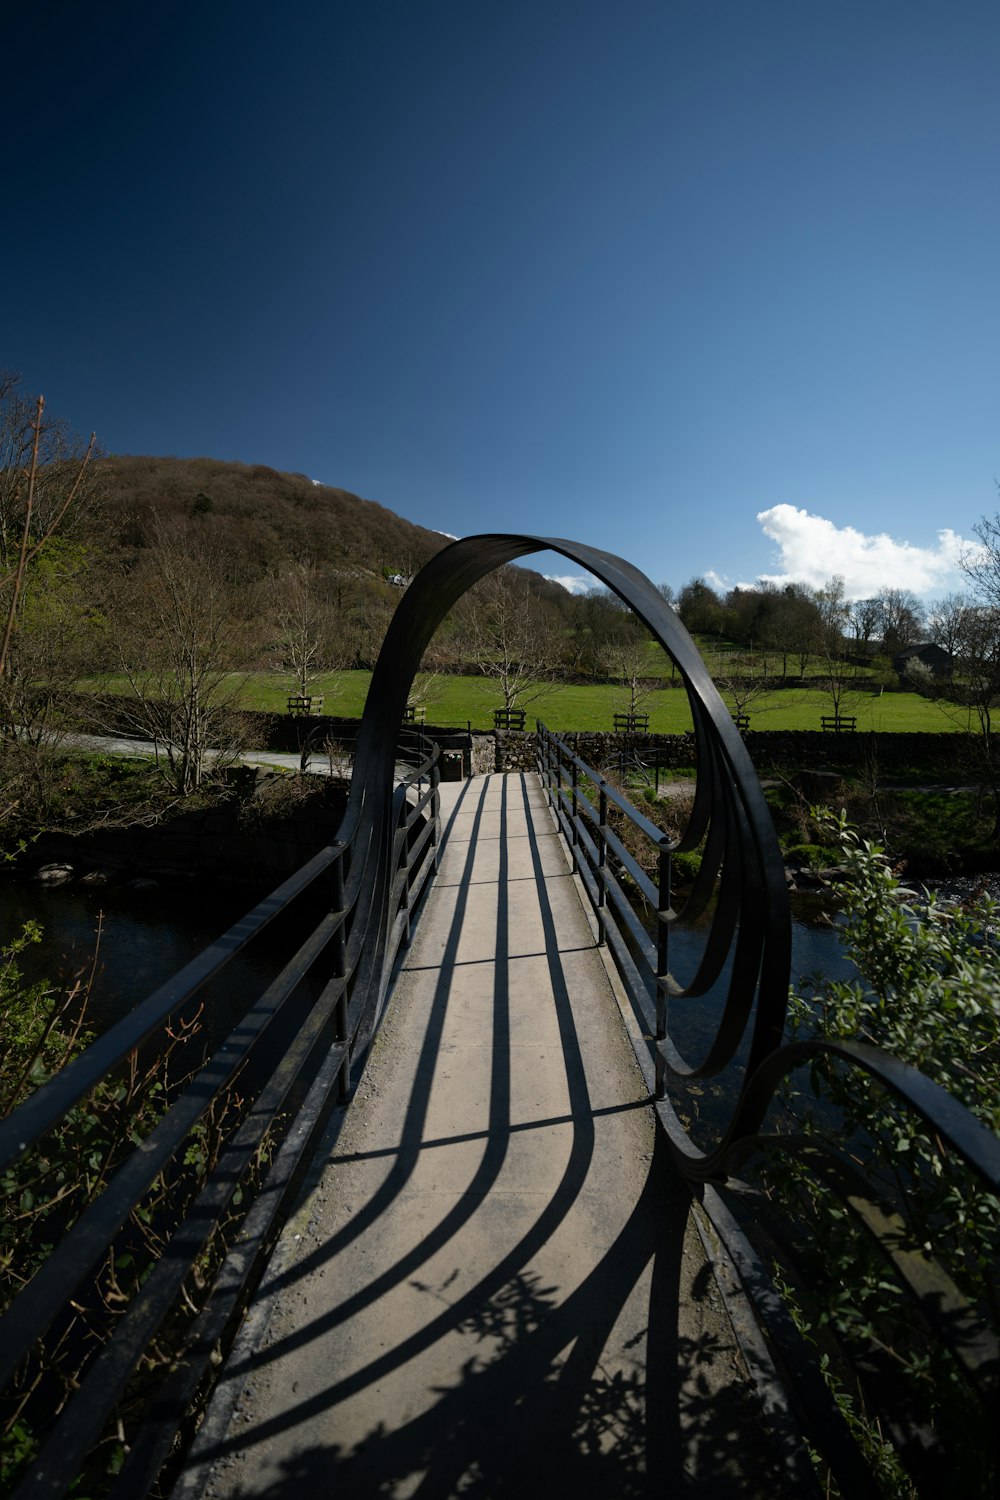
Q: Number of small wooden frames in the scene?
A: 6